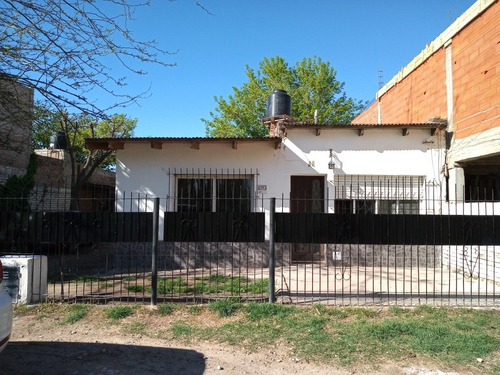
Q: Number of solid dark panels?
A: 3